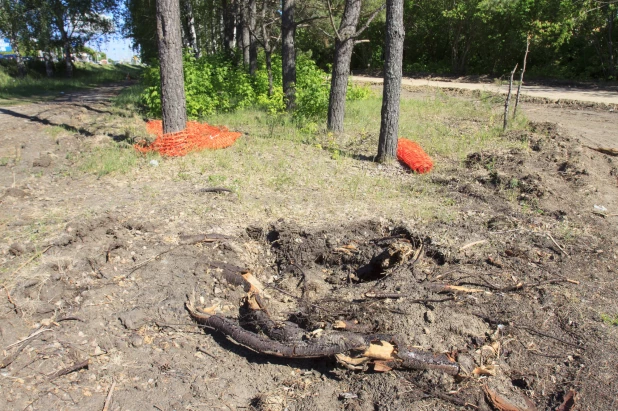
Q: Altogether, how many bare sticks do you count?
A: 2